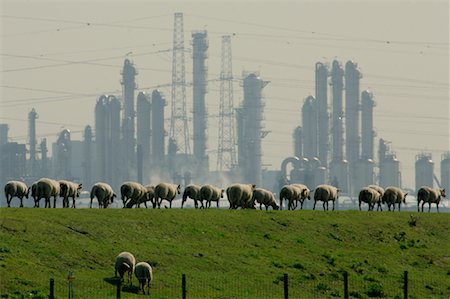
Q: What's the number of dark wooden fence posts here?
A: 6